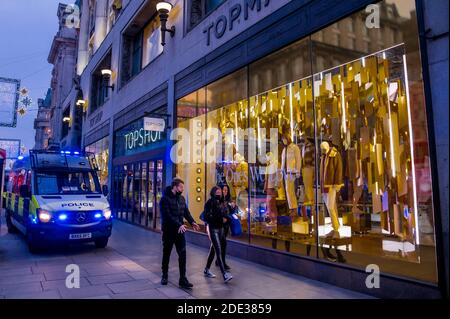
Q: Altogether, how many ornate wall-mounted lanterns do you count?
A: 4